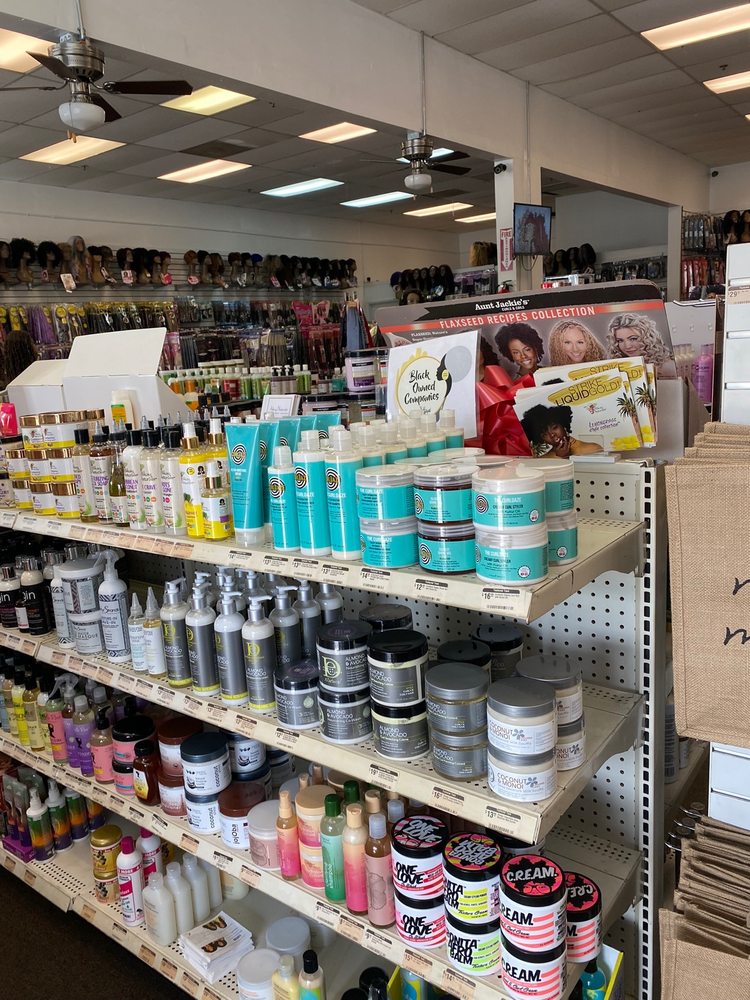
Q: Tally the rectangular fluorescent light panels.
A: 12